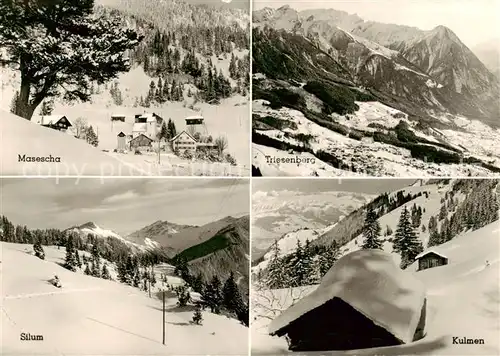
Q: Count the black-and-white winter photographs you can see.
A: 4